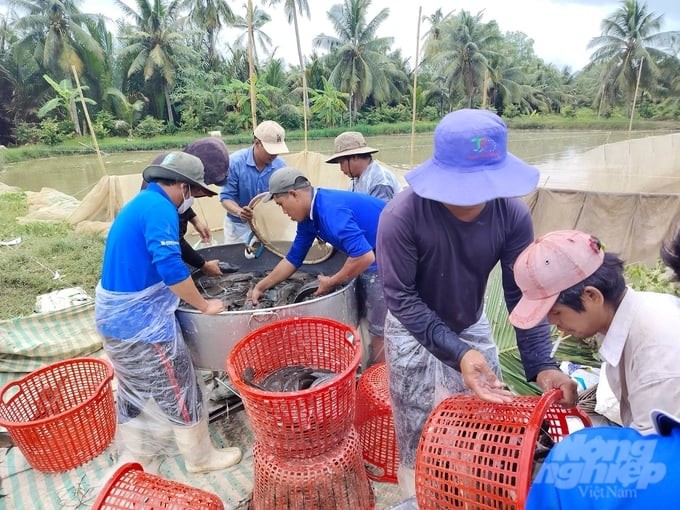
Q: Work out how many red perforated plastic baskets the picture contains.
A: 6